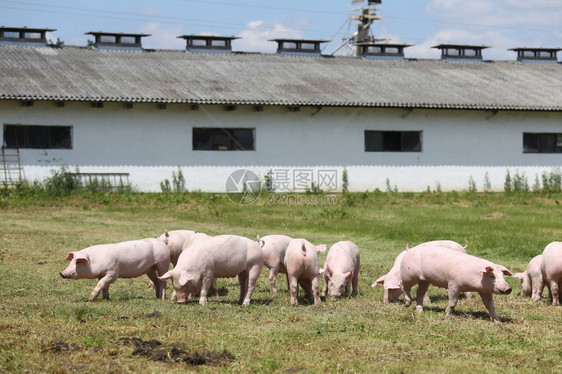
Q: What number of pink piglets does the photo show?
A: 11